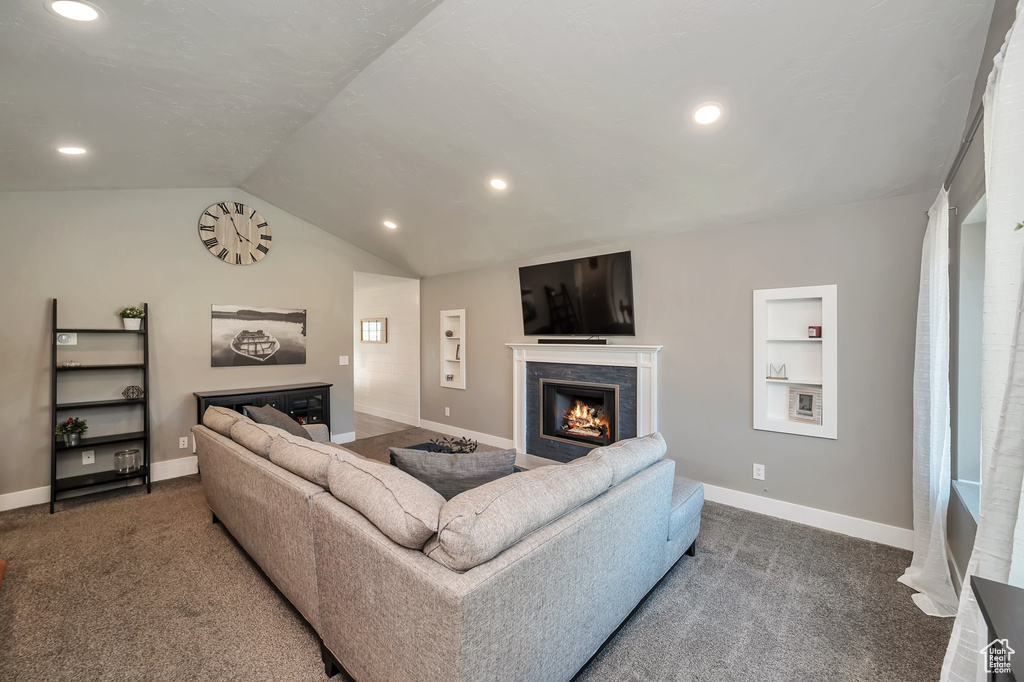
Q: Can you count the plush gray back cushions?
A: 6